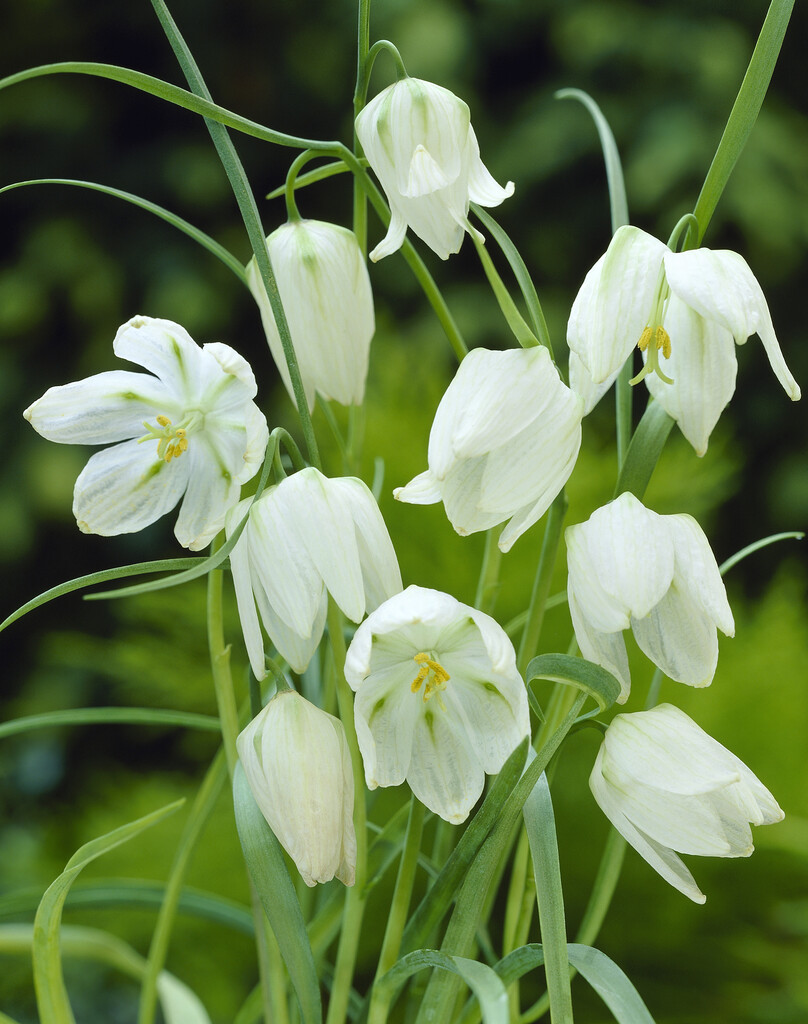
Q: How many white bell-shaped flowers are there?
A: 10